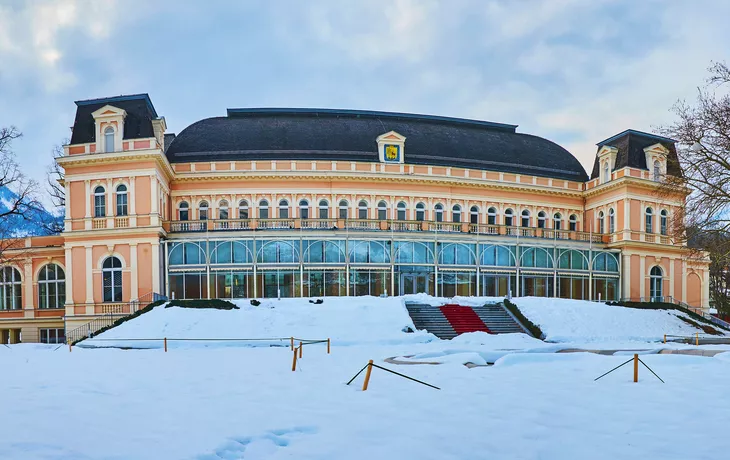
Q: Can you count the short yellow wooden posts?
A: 10